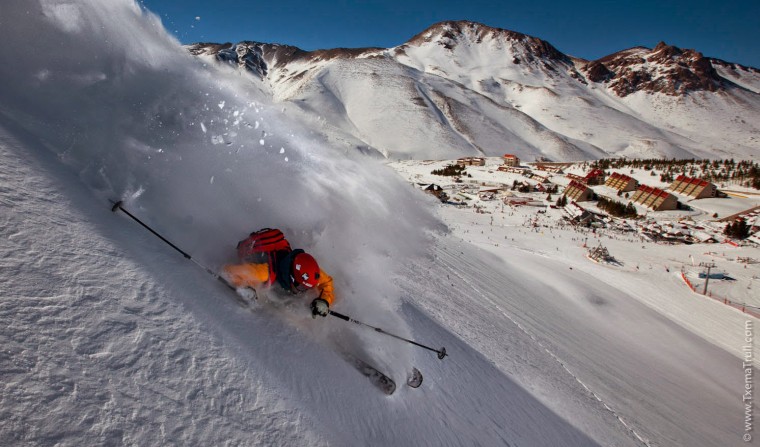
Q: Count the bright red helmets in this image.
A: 1